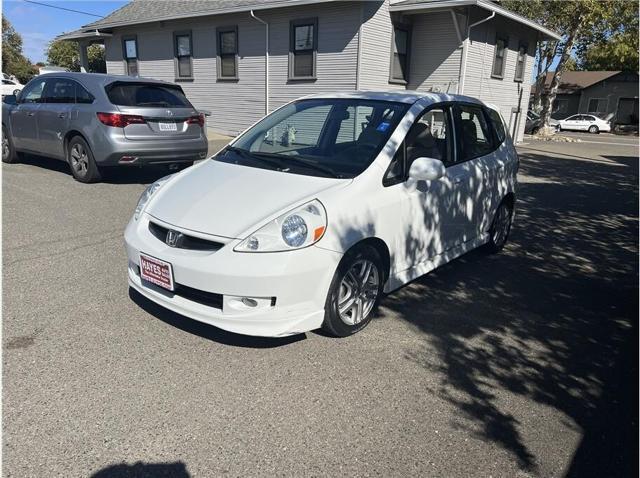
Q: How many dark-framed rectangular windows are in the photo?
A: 7